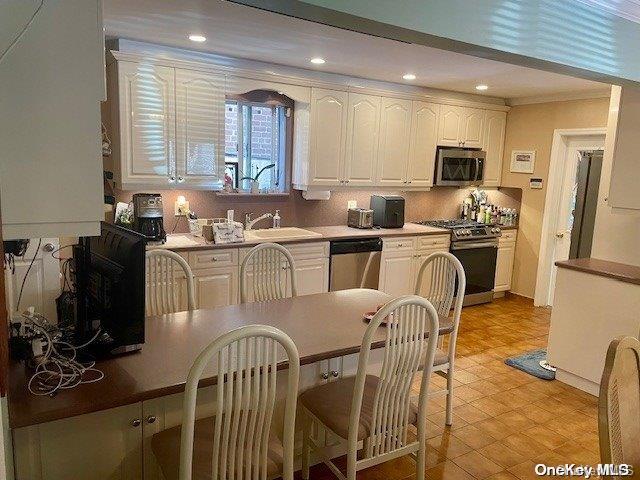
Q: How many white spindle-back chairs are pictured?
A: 5